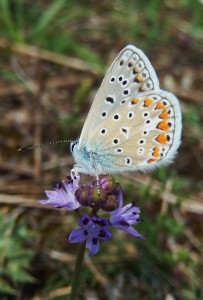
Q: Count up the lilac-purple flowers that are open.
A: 3